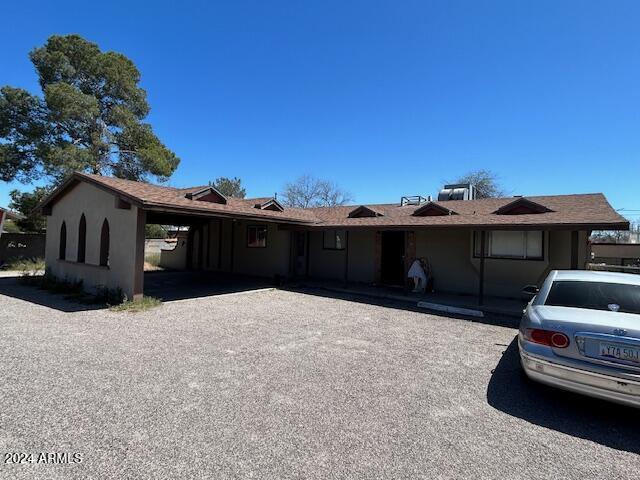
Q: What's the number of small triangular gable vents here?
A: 5